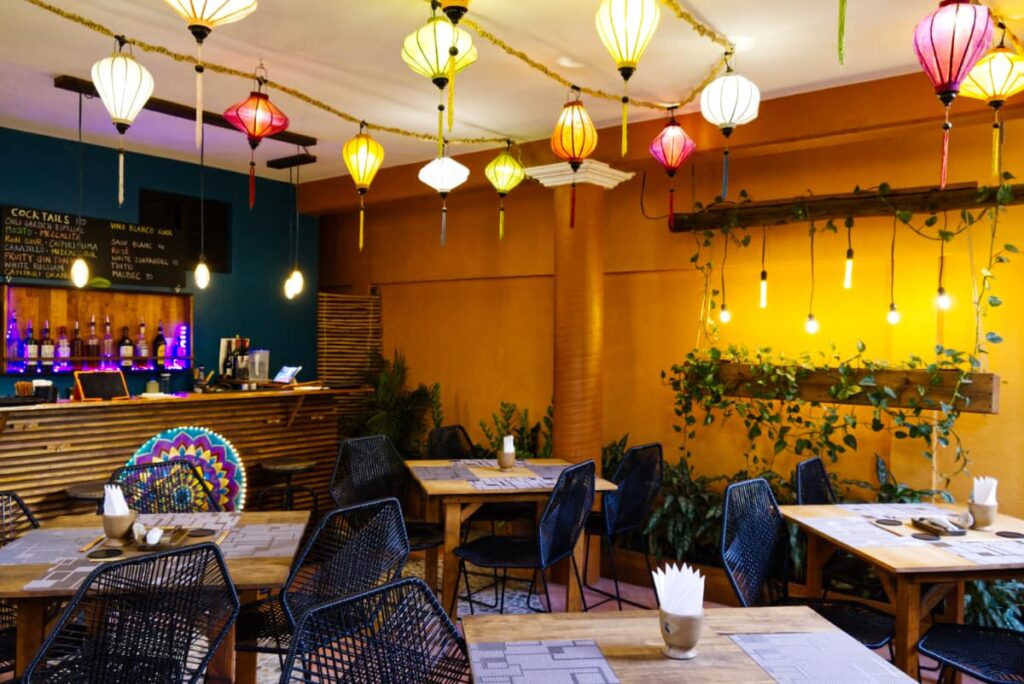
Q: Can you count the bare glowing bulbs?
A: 10